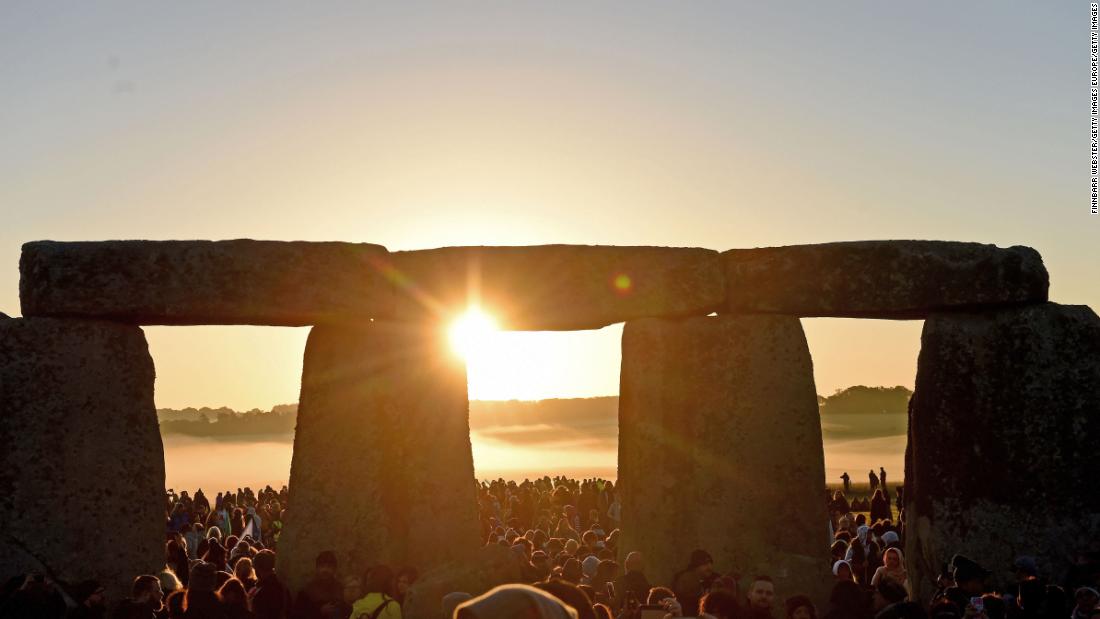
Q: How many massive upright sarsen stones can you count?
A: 4